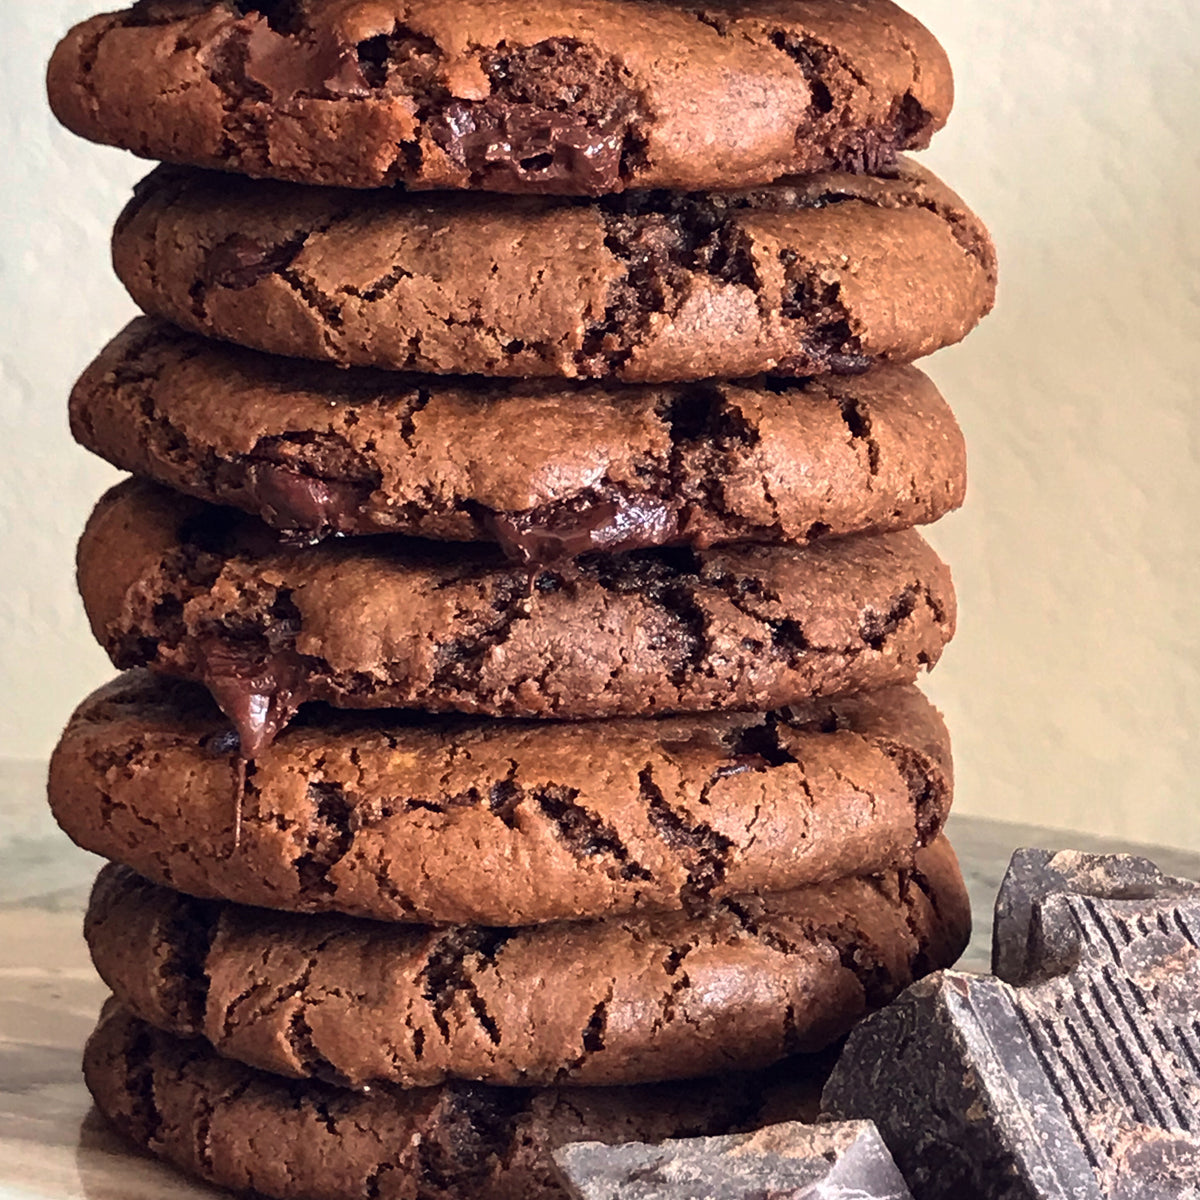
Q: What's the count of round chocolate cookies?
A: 7